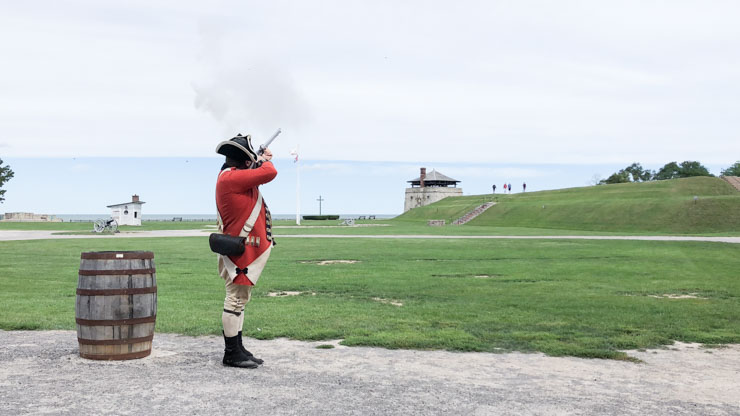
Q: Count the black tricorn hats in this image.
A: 1